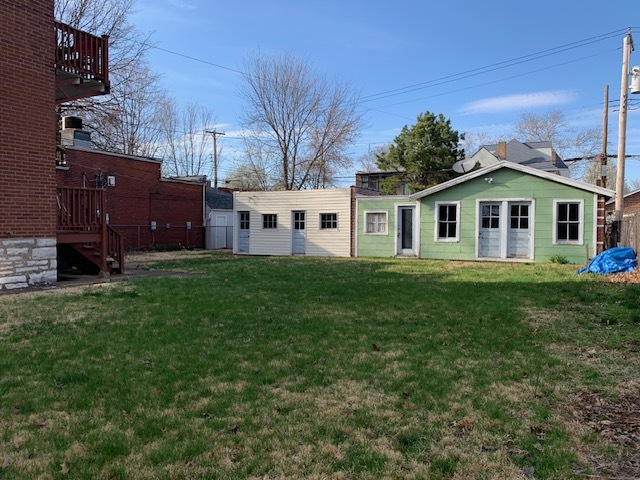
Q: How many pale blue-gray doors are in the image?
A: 5